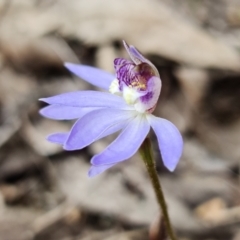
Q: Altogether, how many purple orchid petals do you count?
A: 8